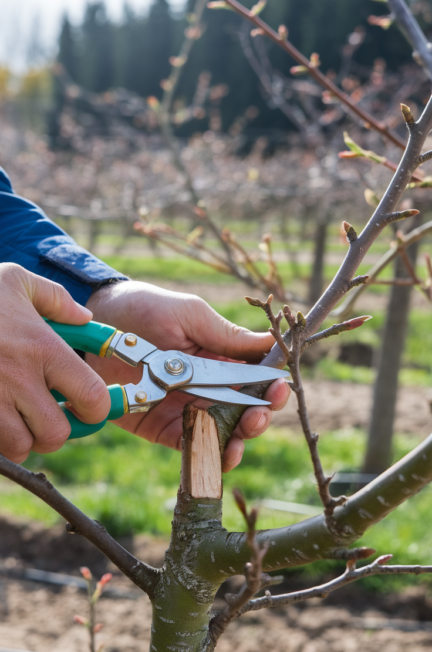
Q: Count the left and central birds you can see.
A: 0